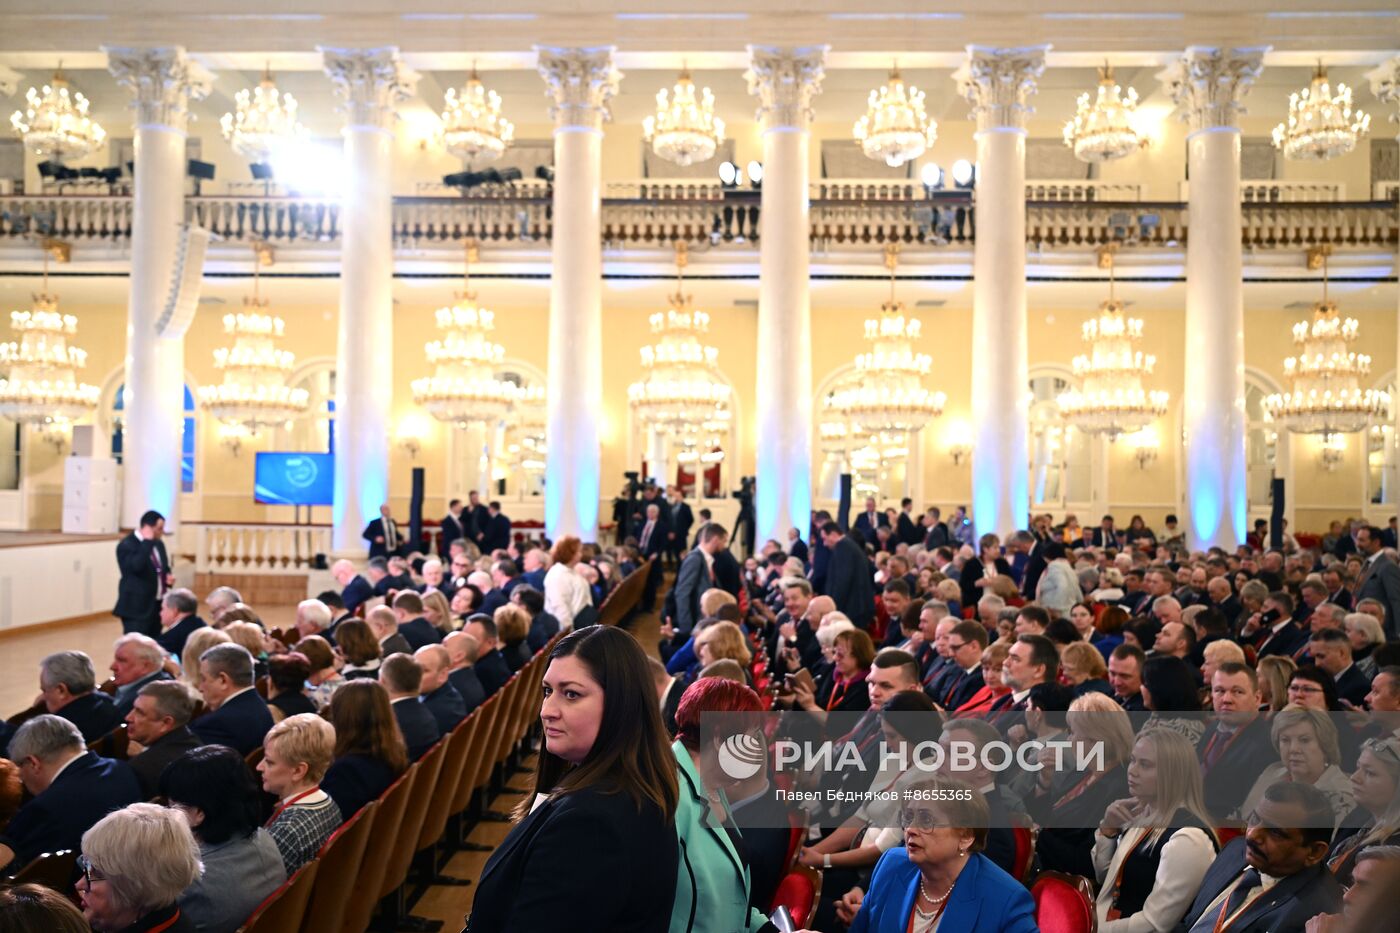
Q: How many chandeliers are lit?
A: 14